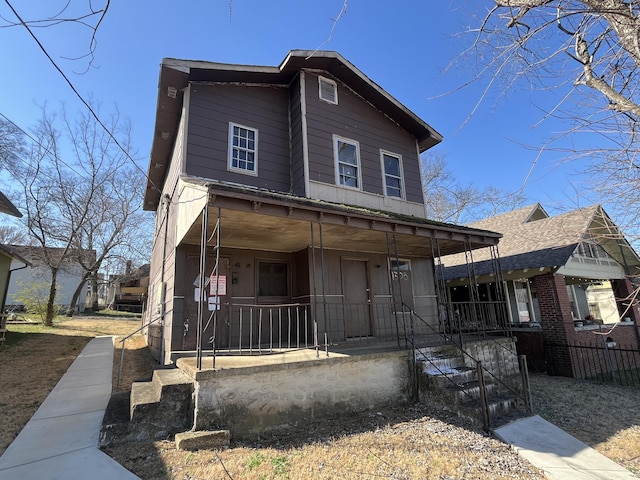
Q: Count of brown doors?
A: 2